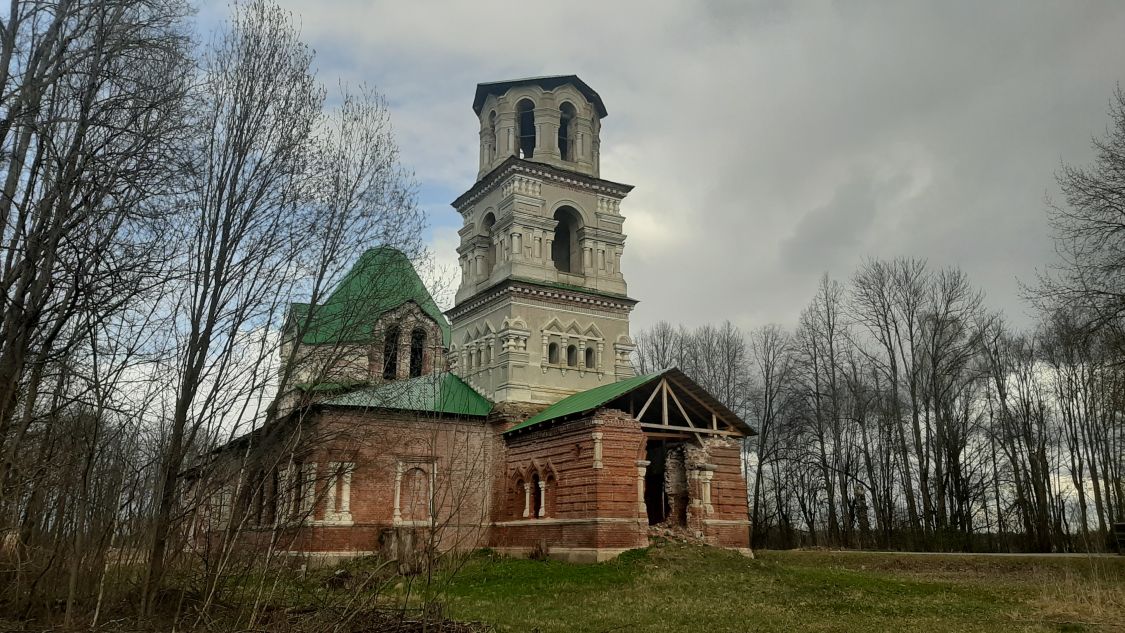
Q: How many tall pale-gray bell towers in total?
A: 1